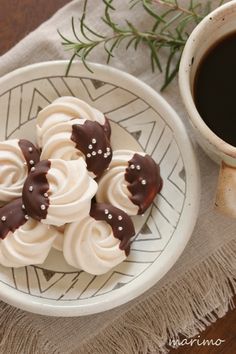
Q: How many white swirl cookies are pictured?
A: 7